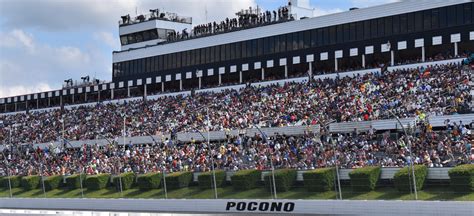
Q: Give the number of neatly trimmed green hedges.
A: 15